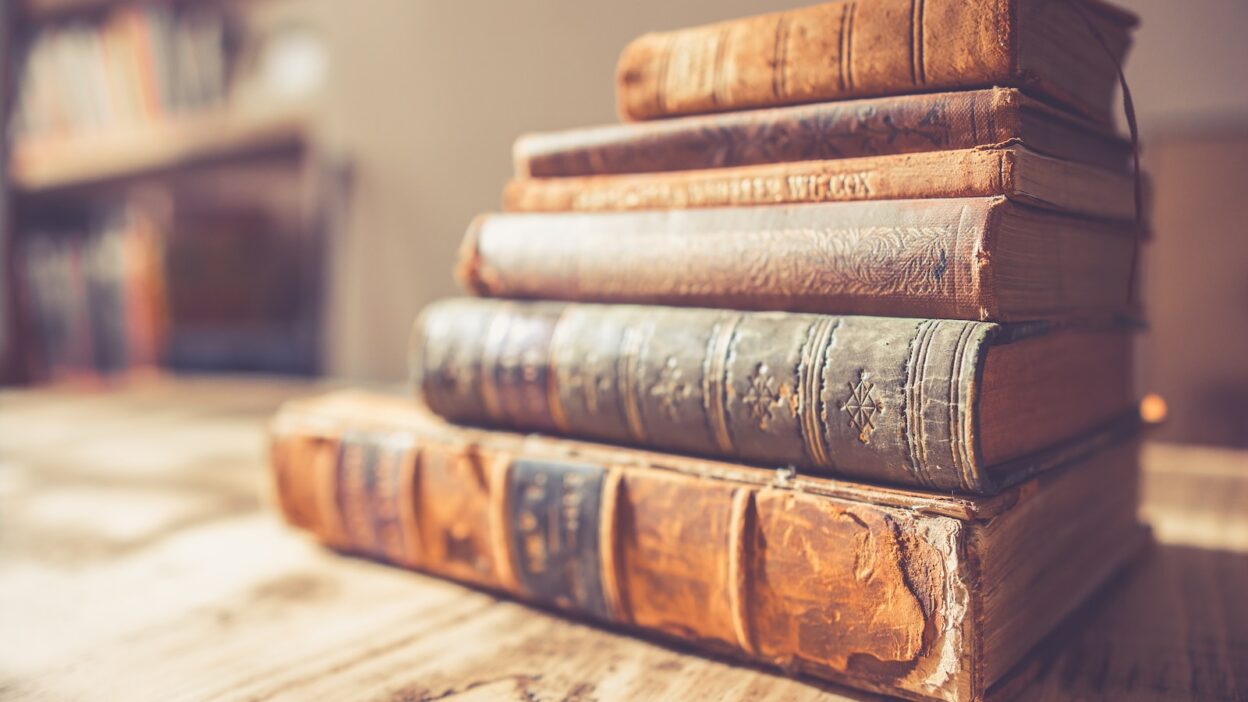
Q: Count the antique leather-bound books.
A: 6